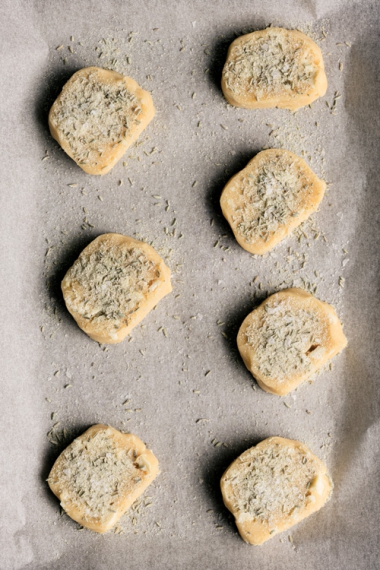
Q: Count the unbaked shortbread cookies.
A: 7